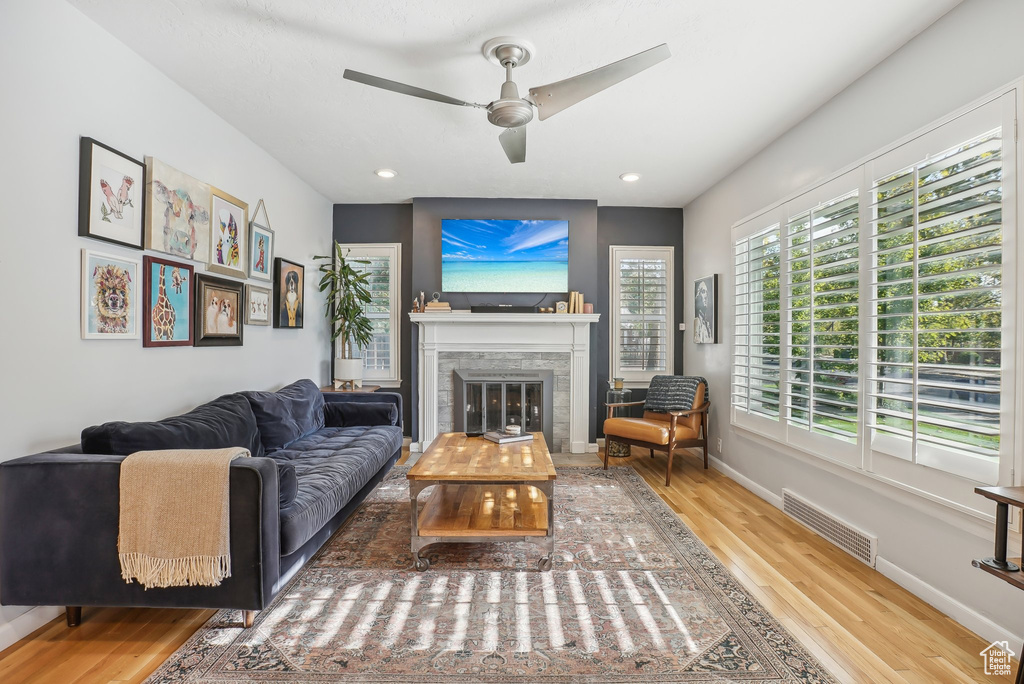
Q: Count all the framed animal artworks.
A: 9